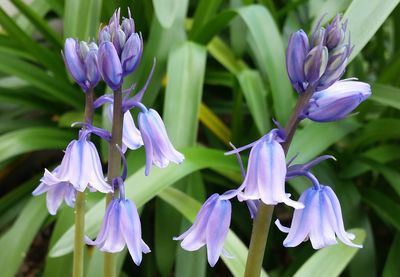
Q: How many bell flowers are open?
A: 8